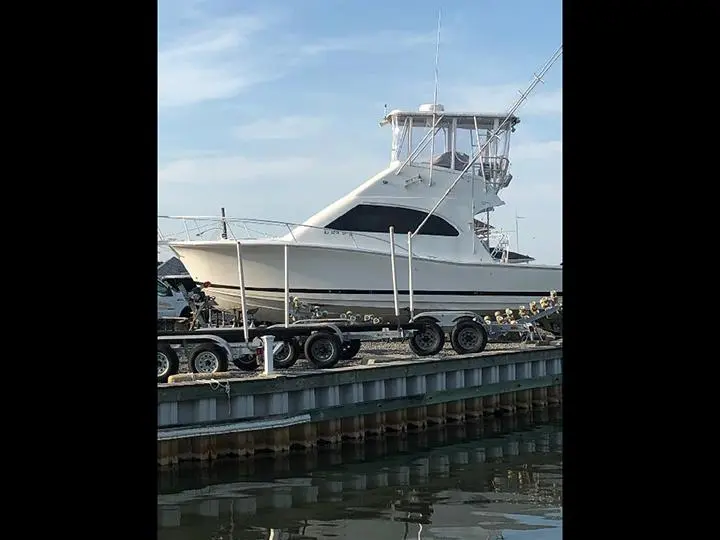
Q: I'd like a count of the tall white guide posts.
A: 4